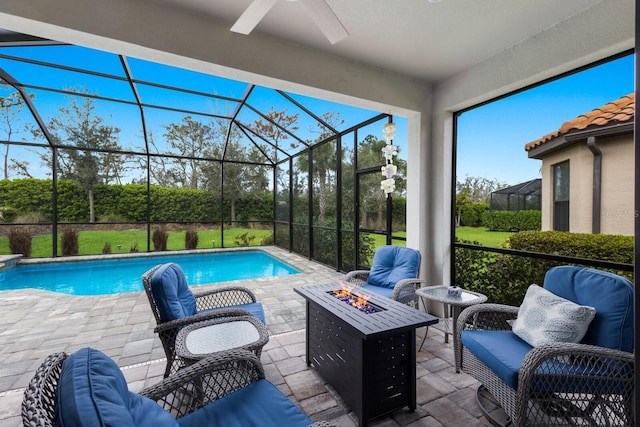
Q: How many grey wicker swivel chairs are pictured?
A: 4